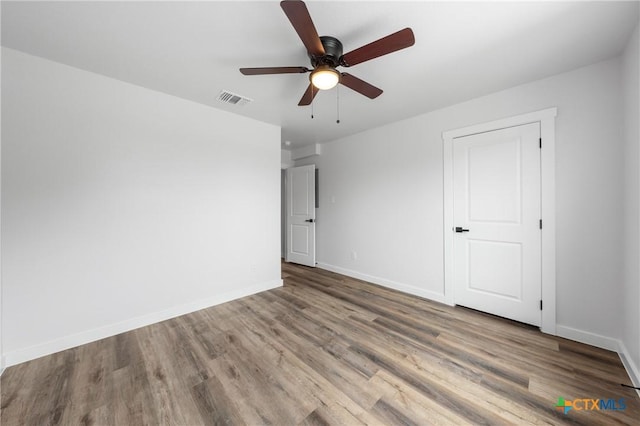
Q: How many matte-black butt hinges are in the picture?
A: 3